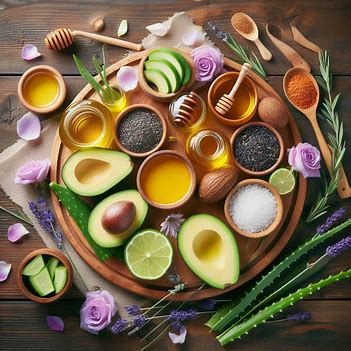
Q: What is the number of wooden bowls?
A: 8